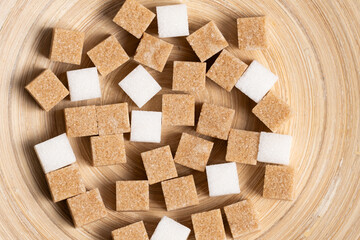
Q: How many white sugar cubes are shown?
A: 9